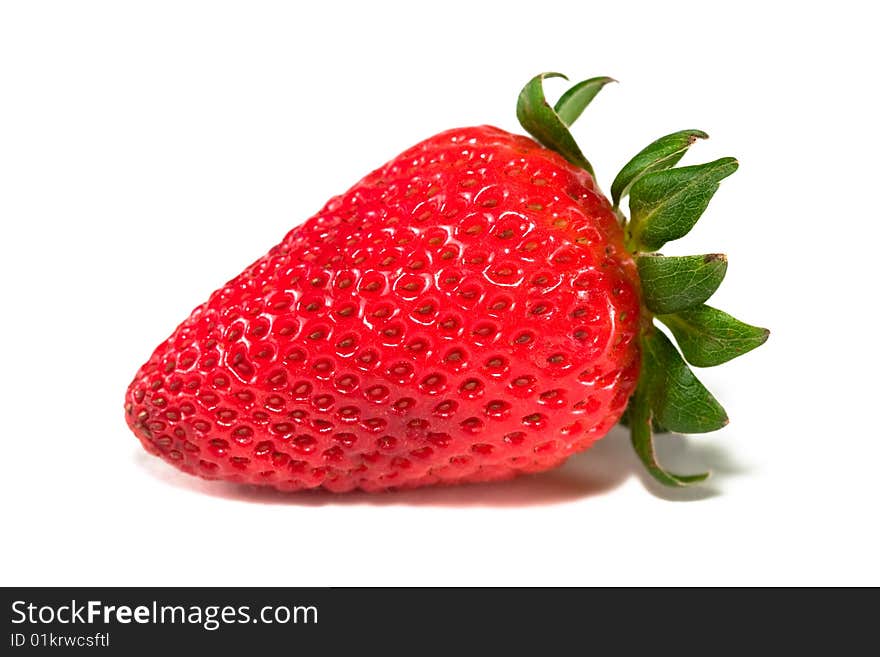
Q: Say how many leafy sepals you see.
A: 8